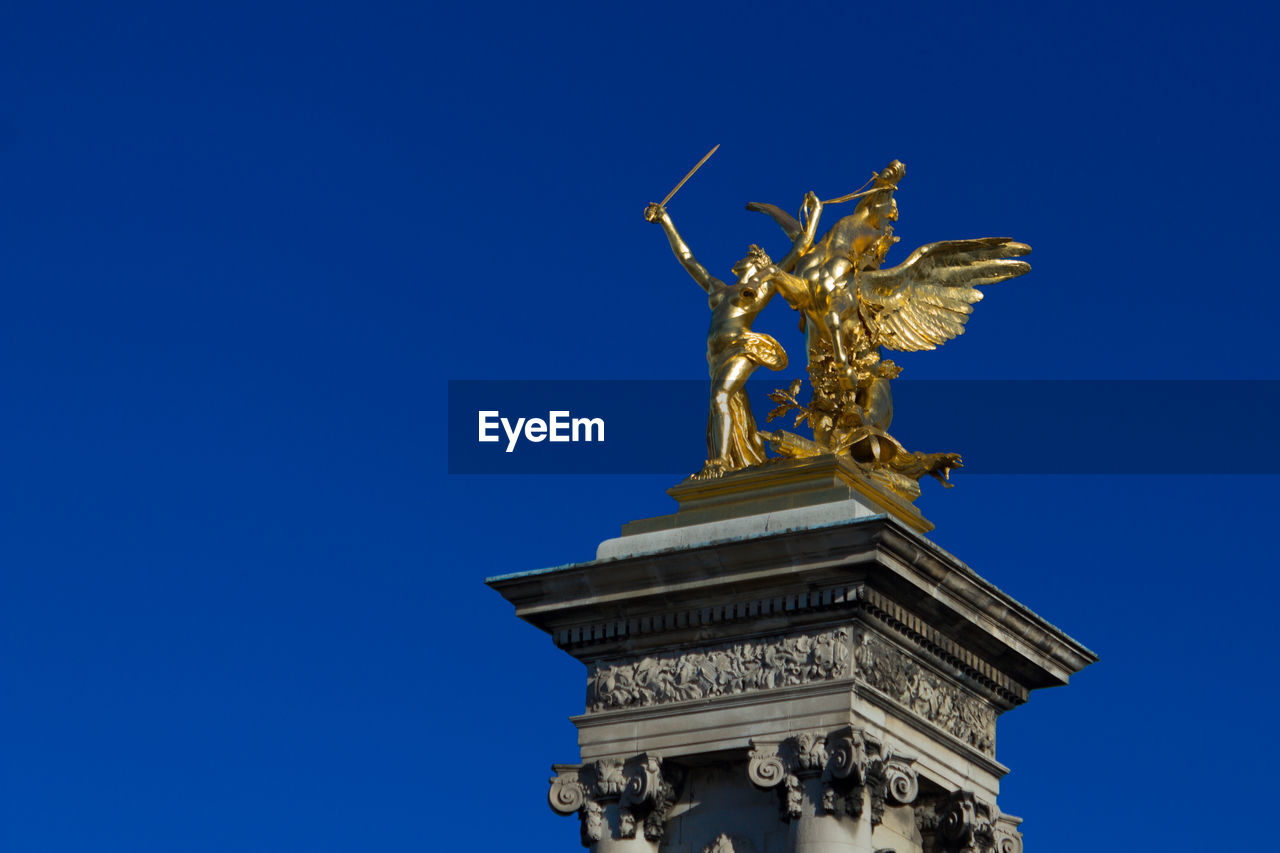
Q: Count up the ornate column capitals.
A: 3